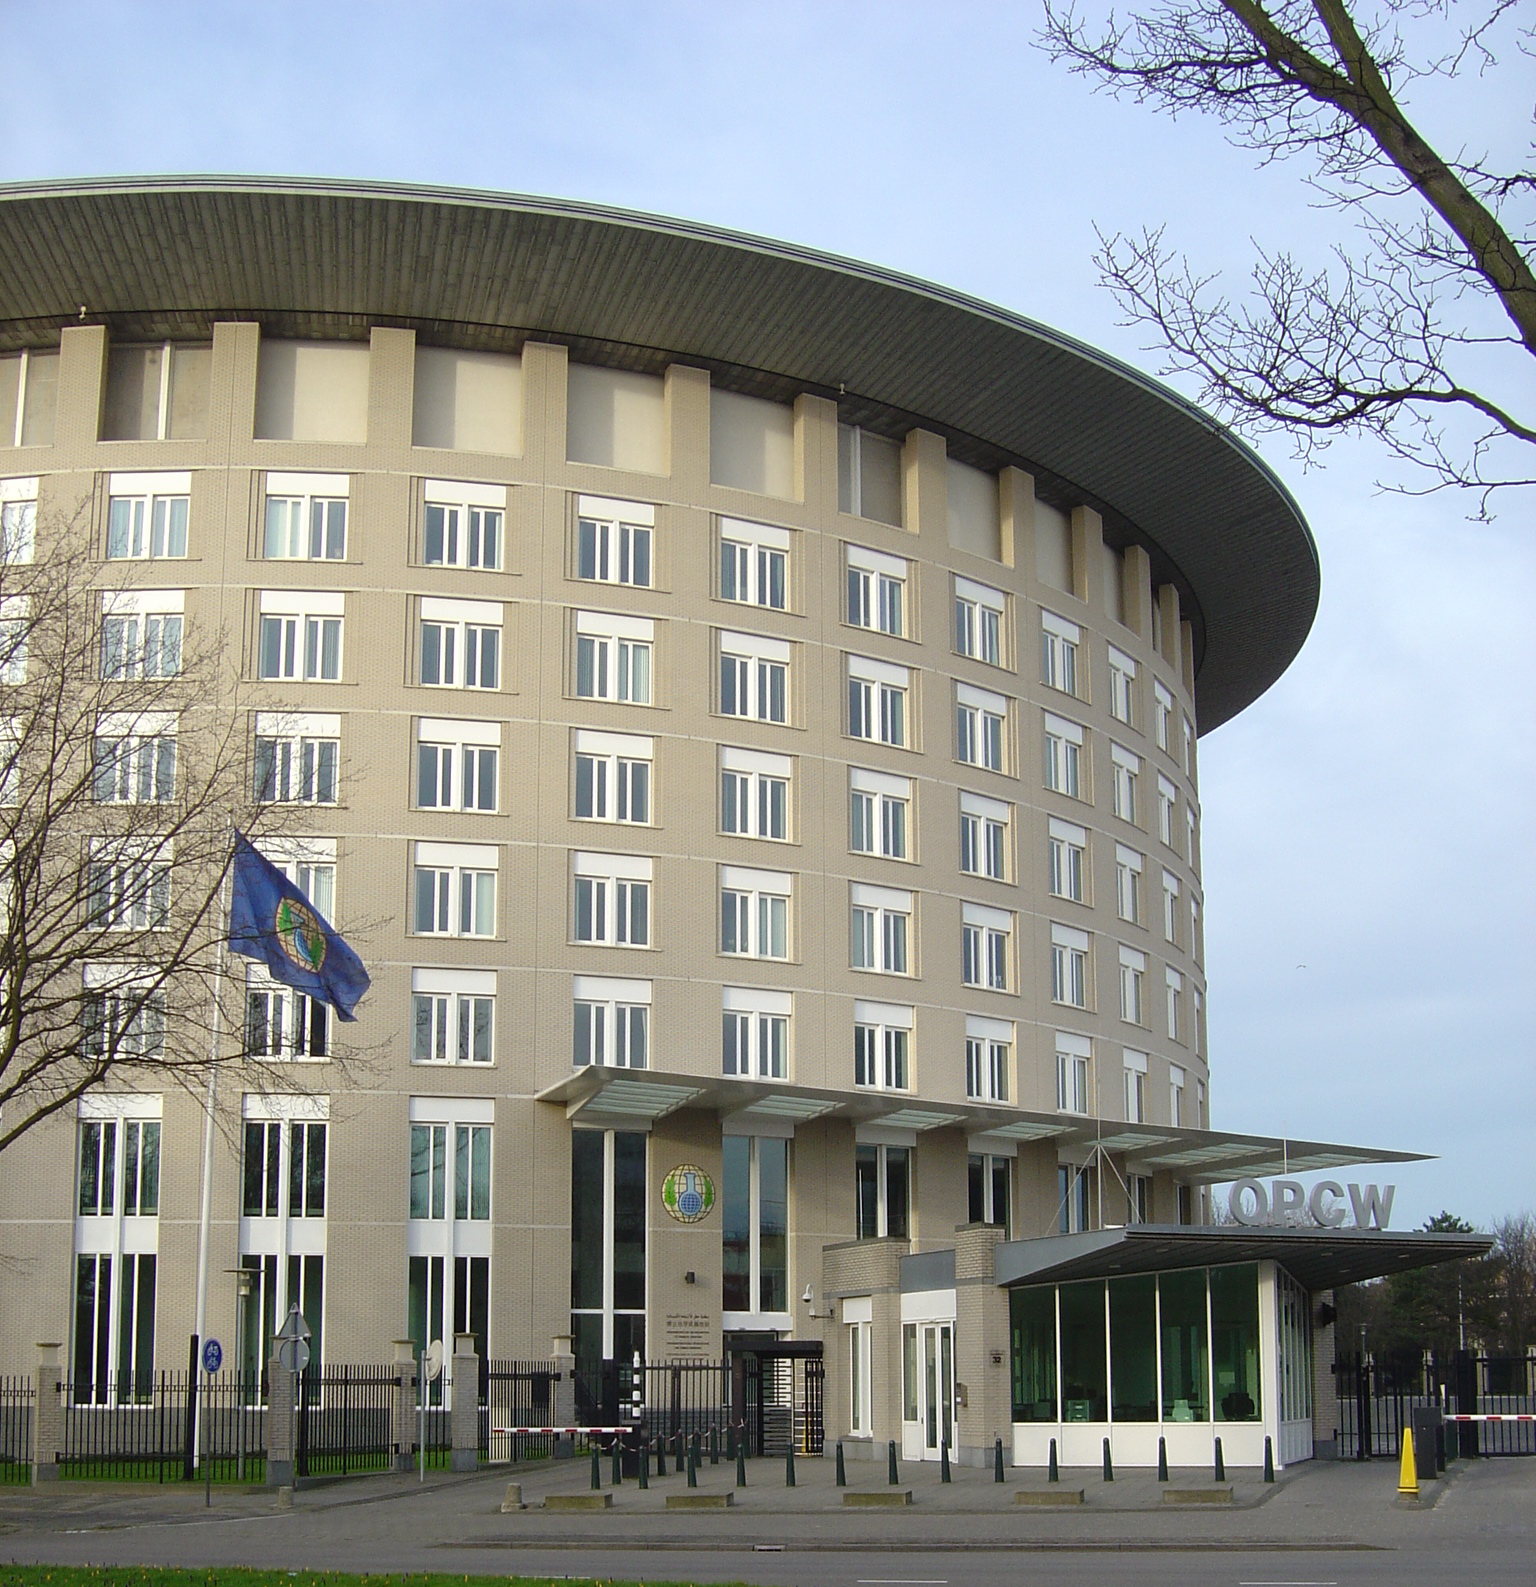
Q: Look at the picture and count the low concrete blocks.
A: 5